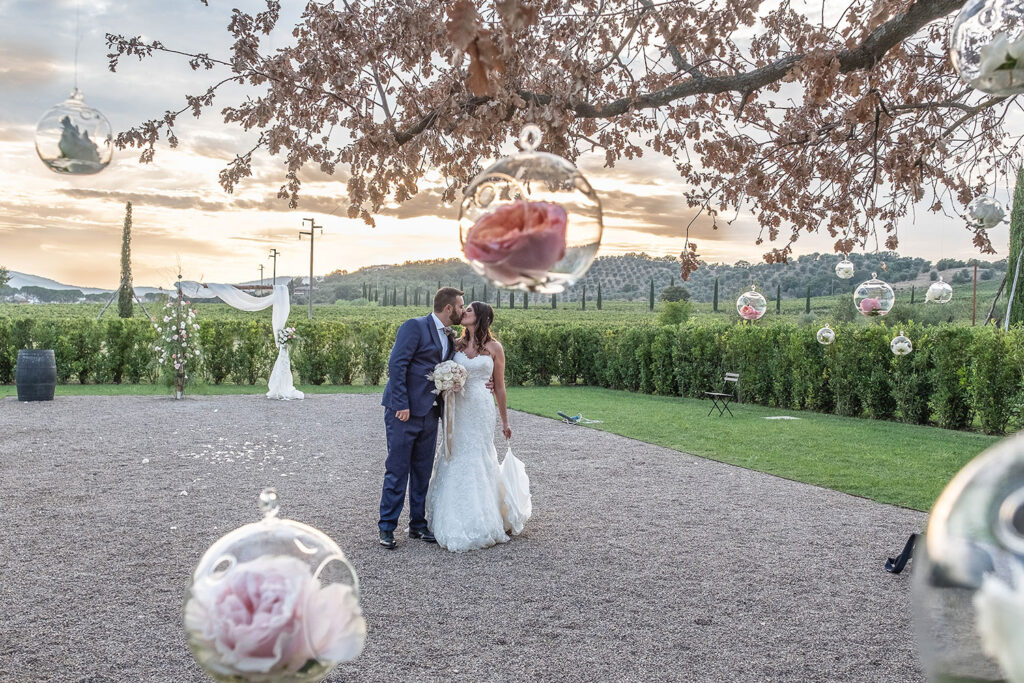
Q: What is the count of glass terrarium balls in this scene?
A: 12